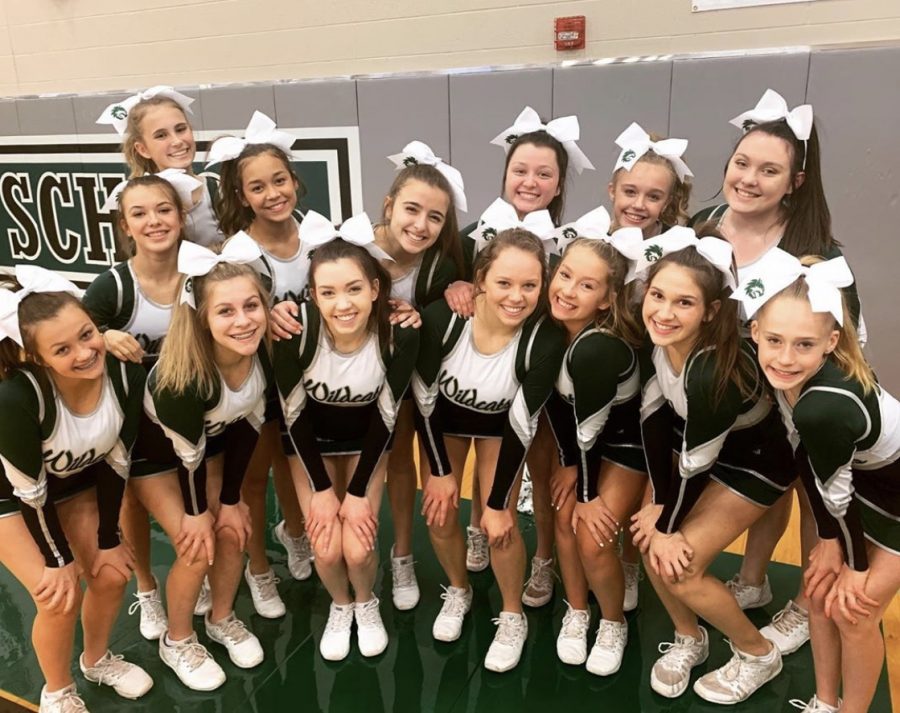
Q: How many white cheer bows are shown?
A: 14